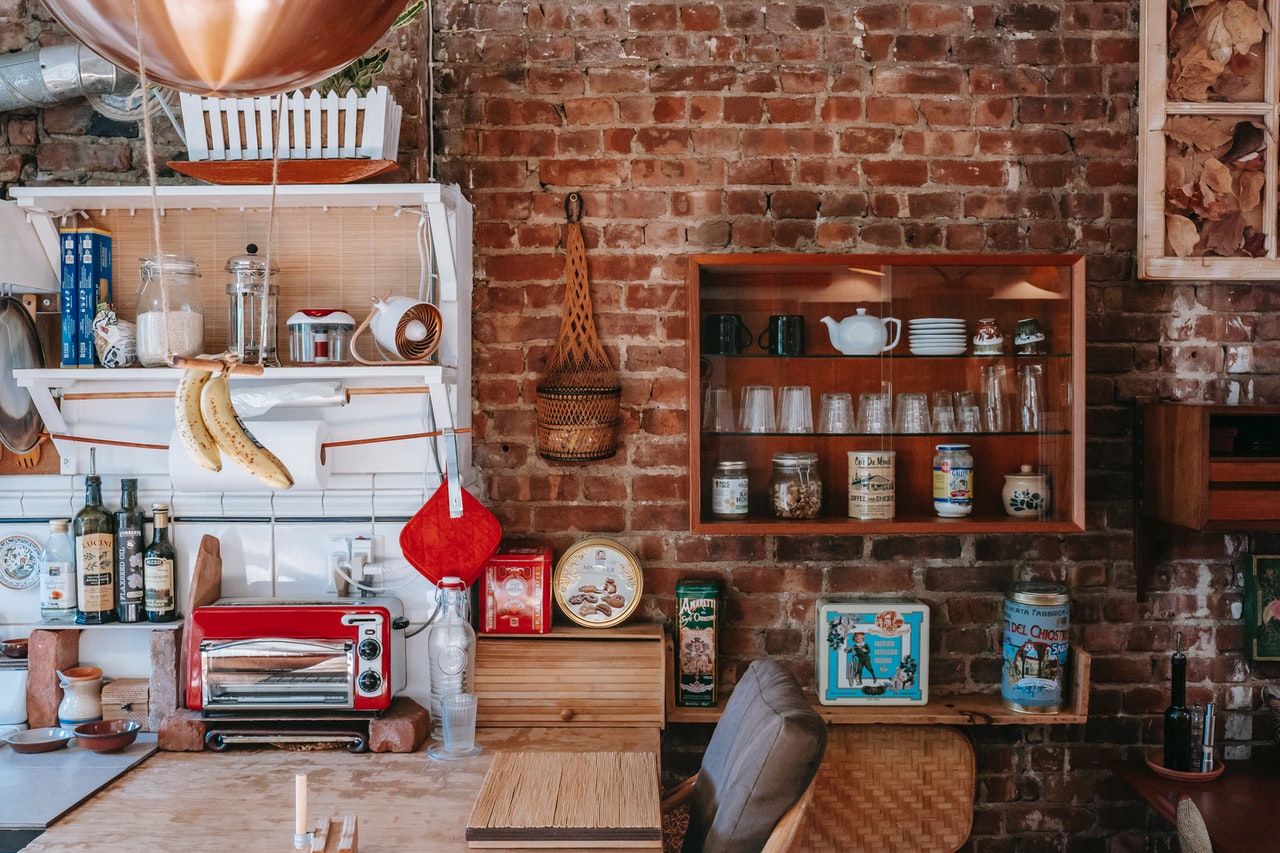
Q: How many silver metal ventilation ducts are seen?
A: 1